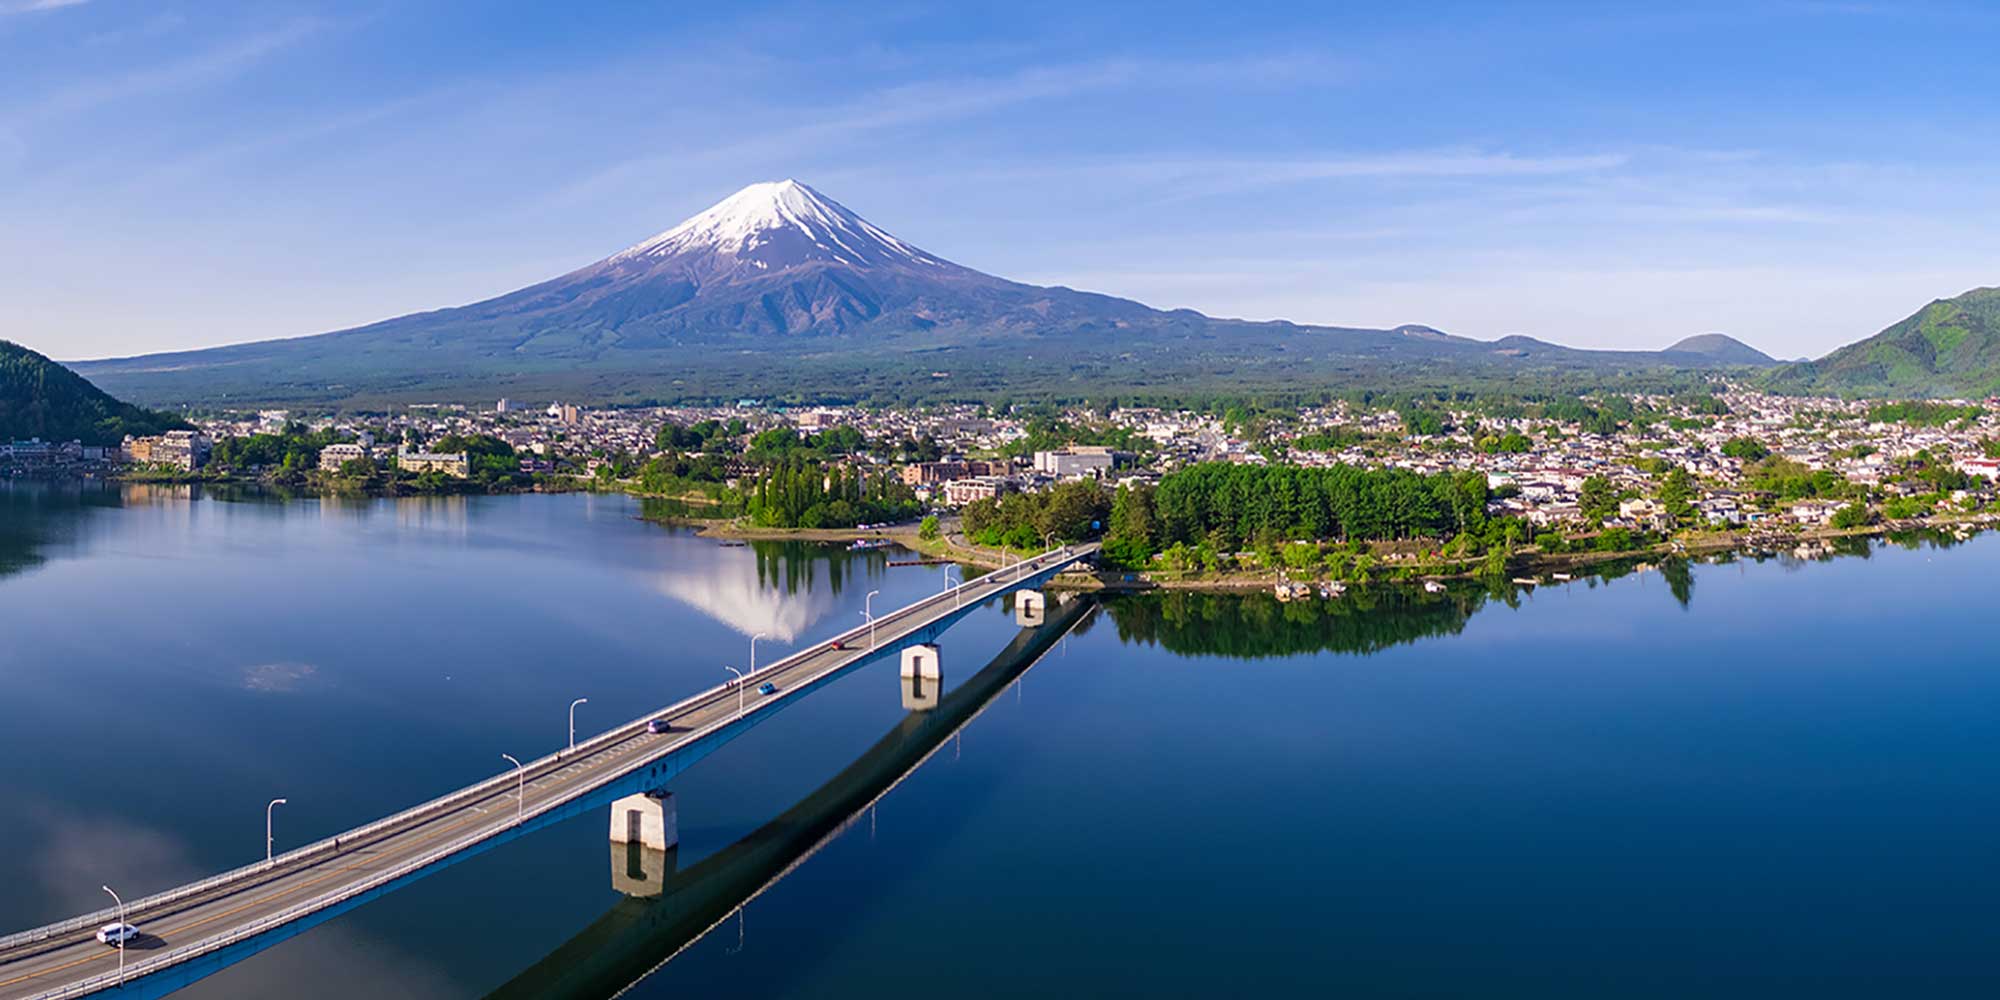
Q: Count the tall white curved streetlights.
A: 14